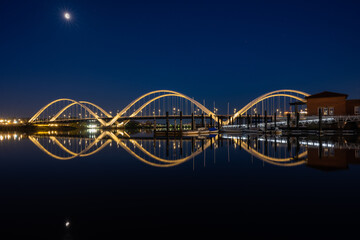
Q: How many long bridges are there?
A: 1